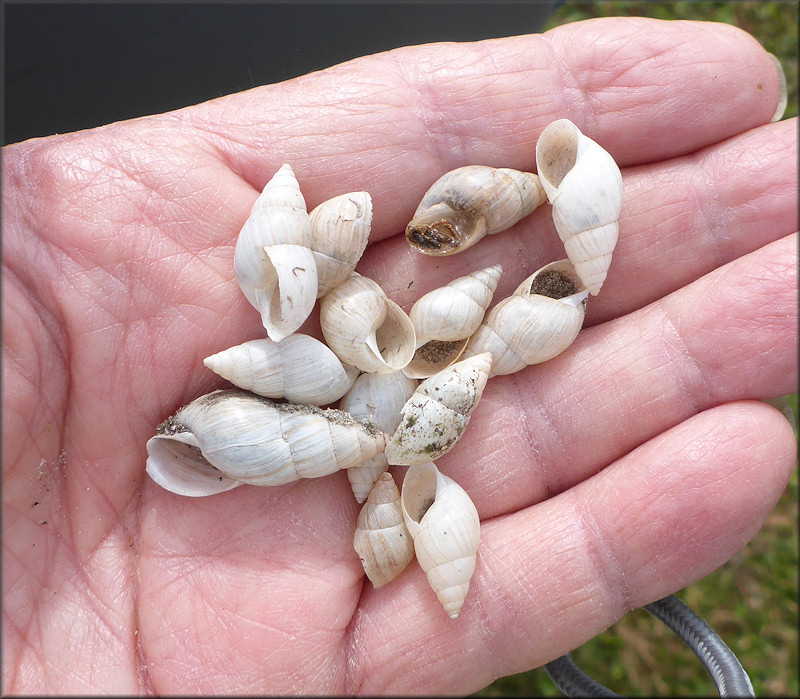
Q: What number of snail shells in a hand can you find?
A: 13